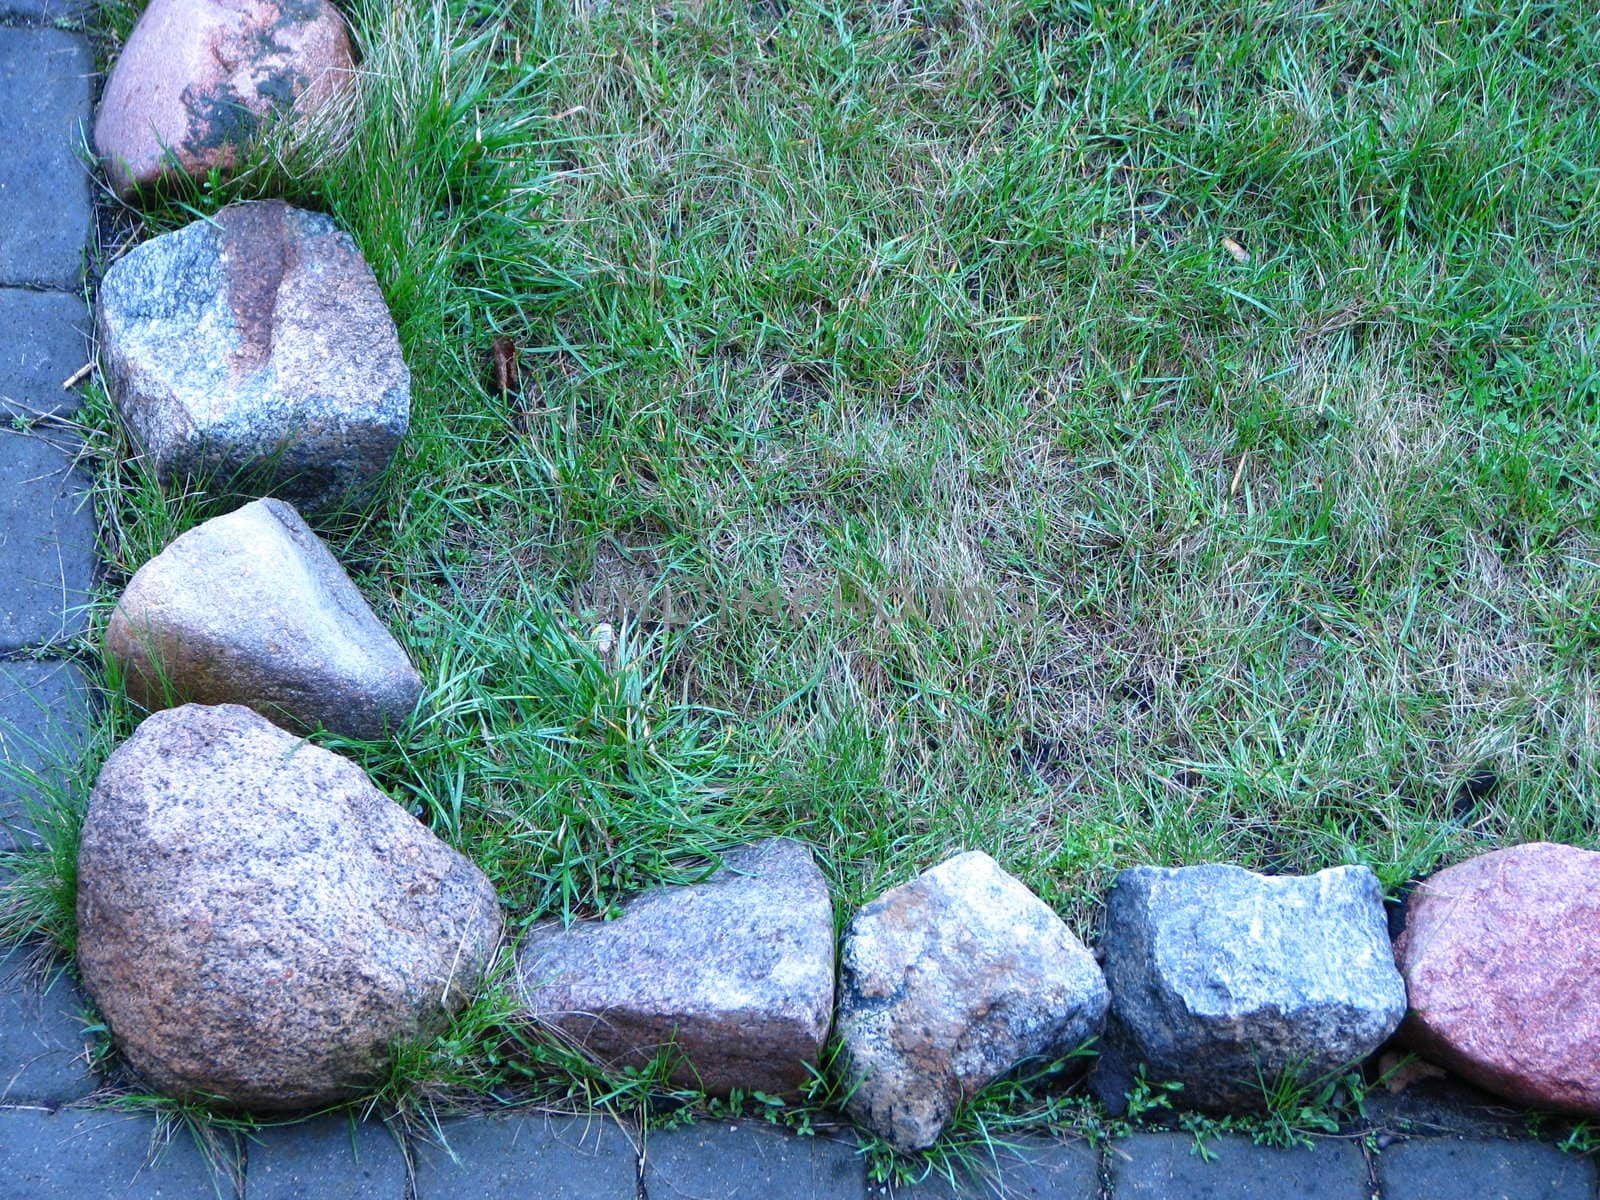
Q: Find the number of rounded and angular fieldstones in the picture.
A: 8